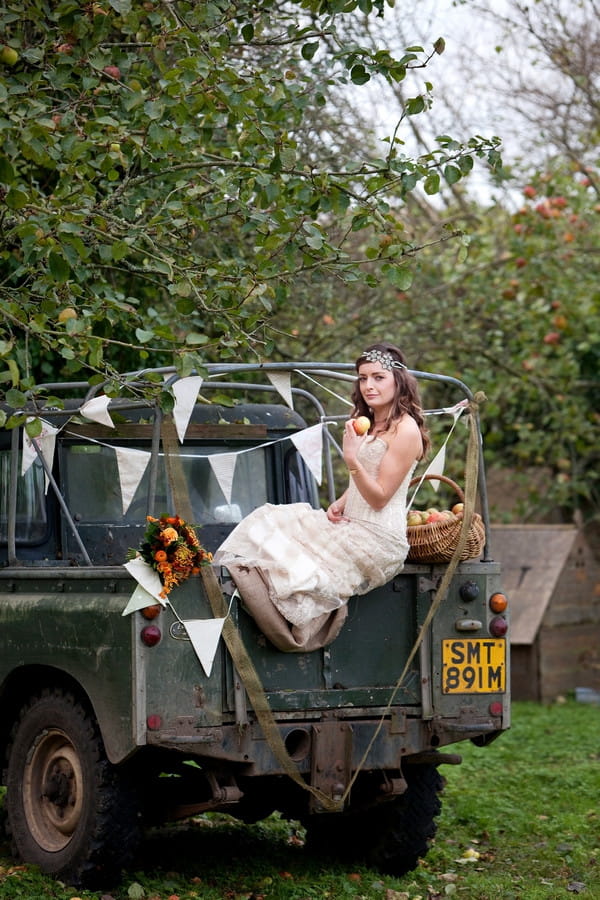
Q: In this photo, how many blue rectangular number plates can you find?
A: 0